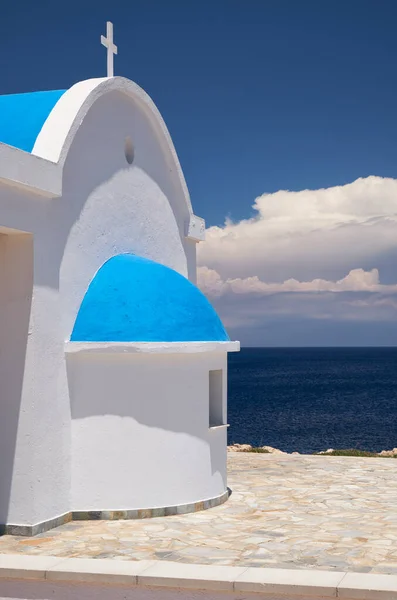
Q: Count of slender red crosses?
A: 0